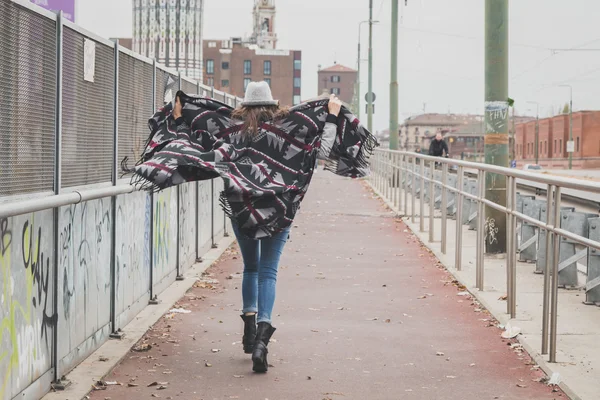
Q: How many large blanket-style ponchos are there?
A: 1